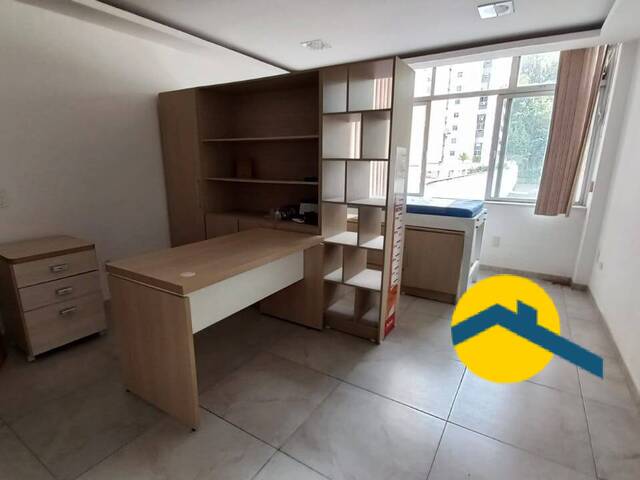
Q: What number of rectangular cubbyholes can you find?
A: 12